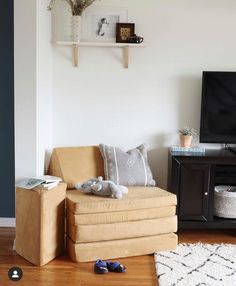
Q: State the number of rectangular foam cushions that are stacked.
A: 4